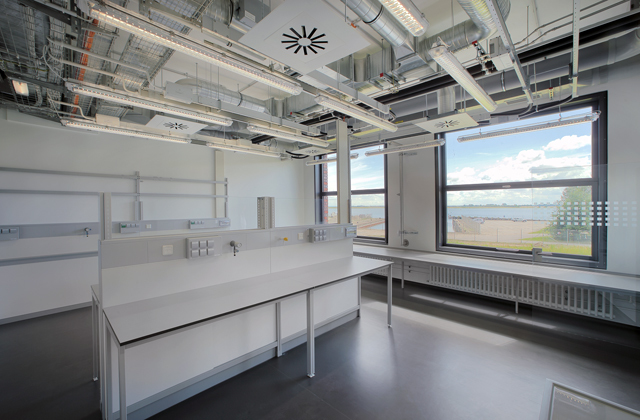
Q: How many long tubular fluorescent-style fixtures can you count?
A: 11